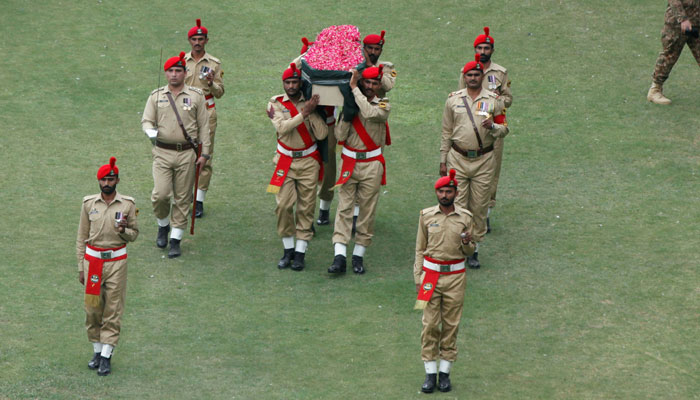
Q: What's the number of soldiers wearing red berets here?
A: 10